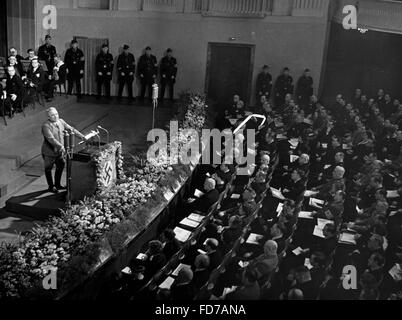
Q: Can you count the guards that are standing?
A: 9